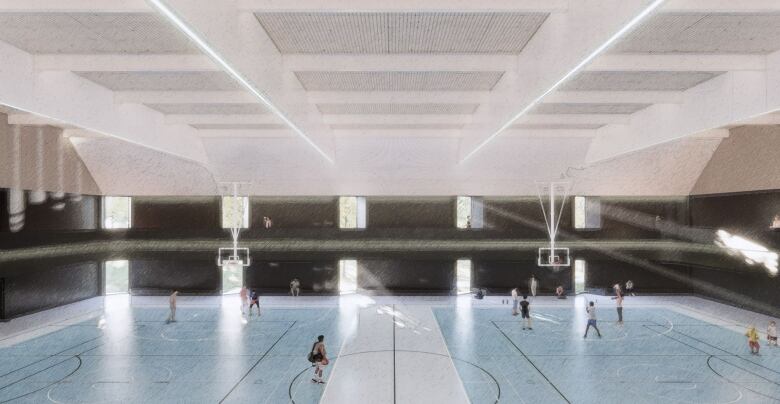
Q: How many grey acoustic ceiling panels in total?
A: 12